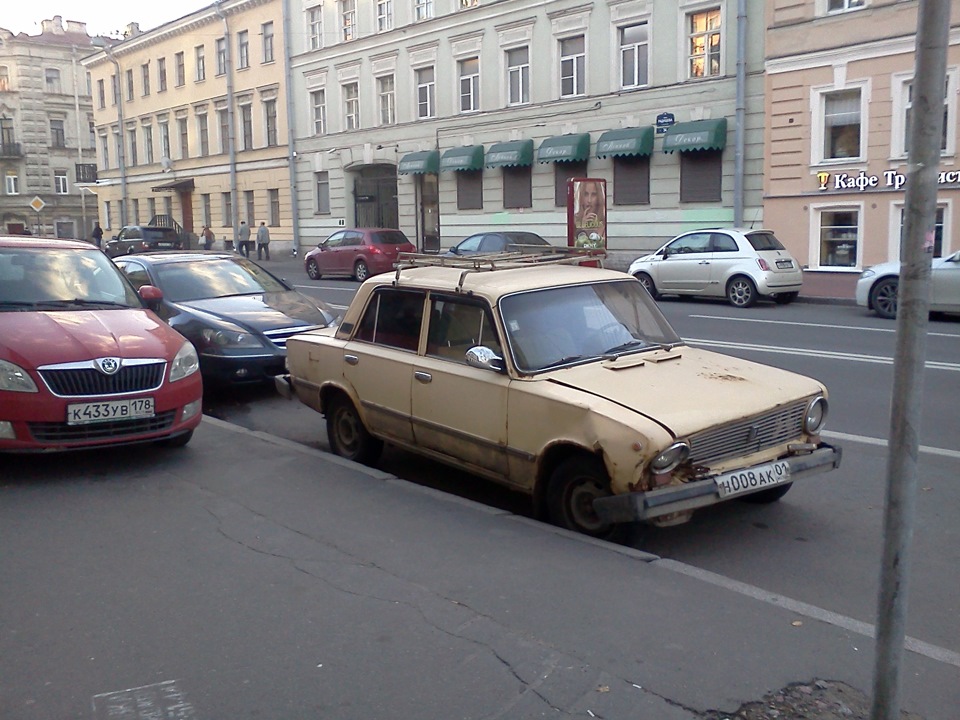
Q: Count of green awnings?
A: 6